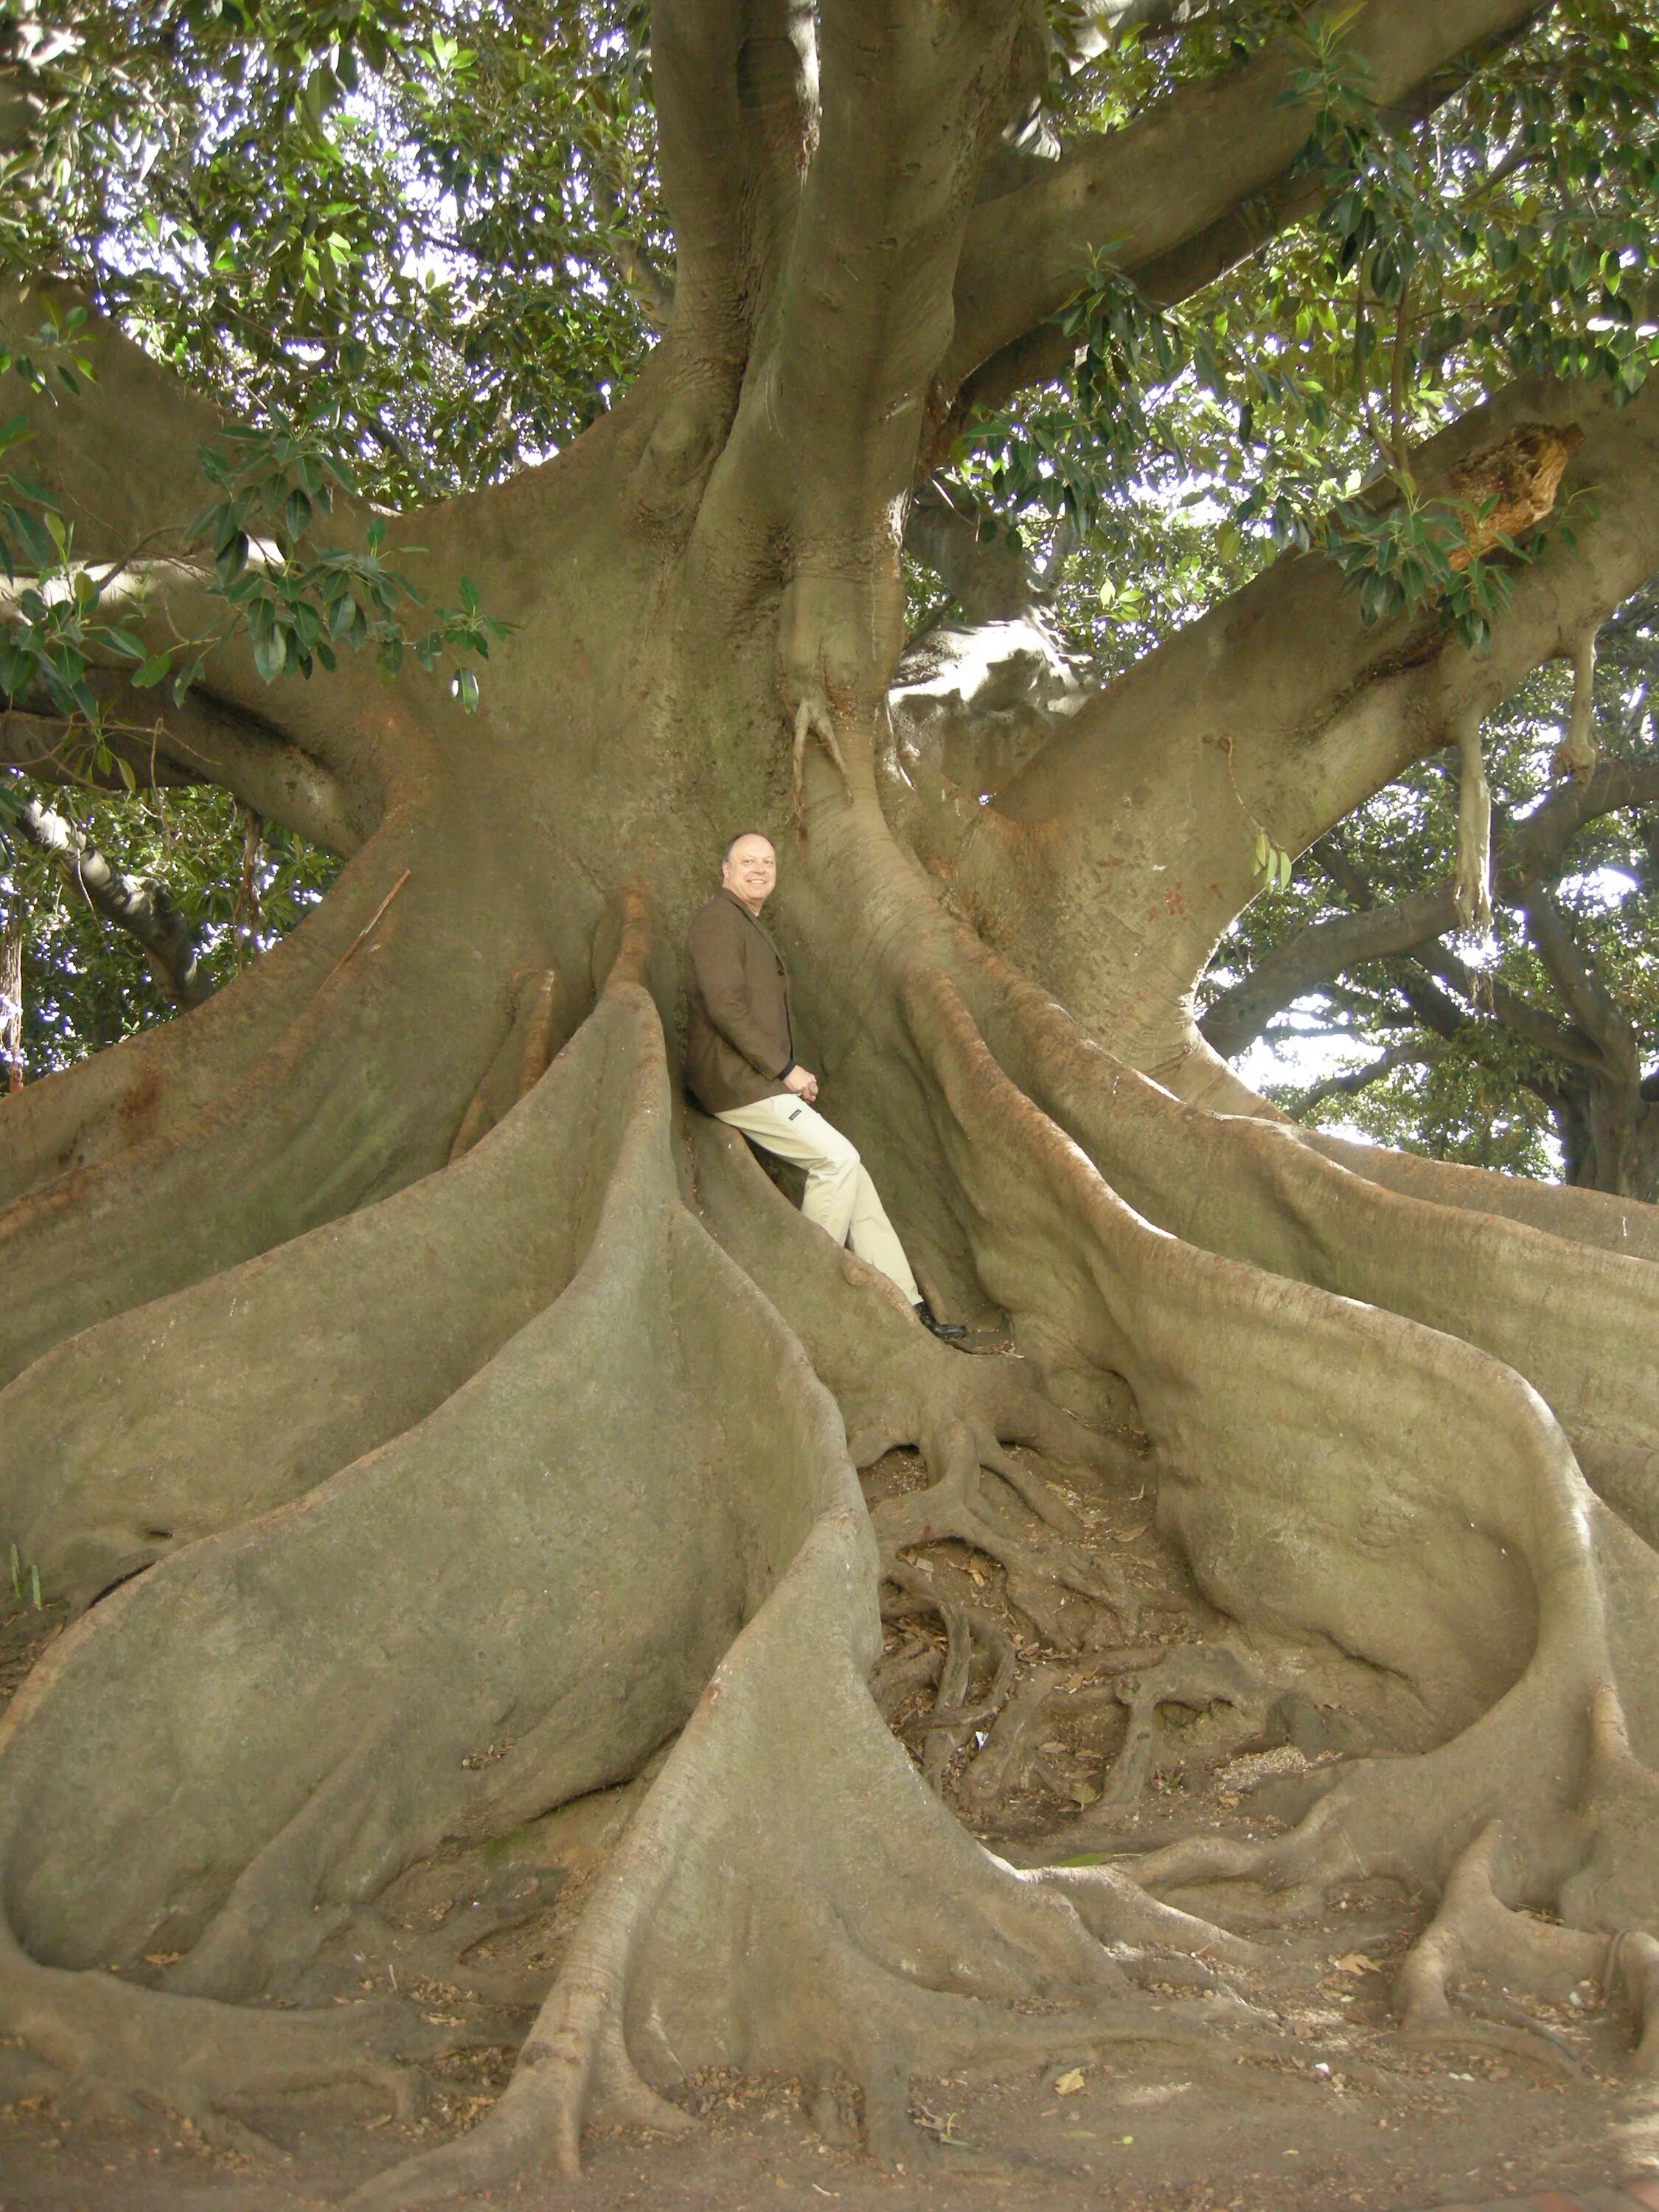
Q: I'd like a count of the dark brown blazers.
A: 1